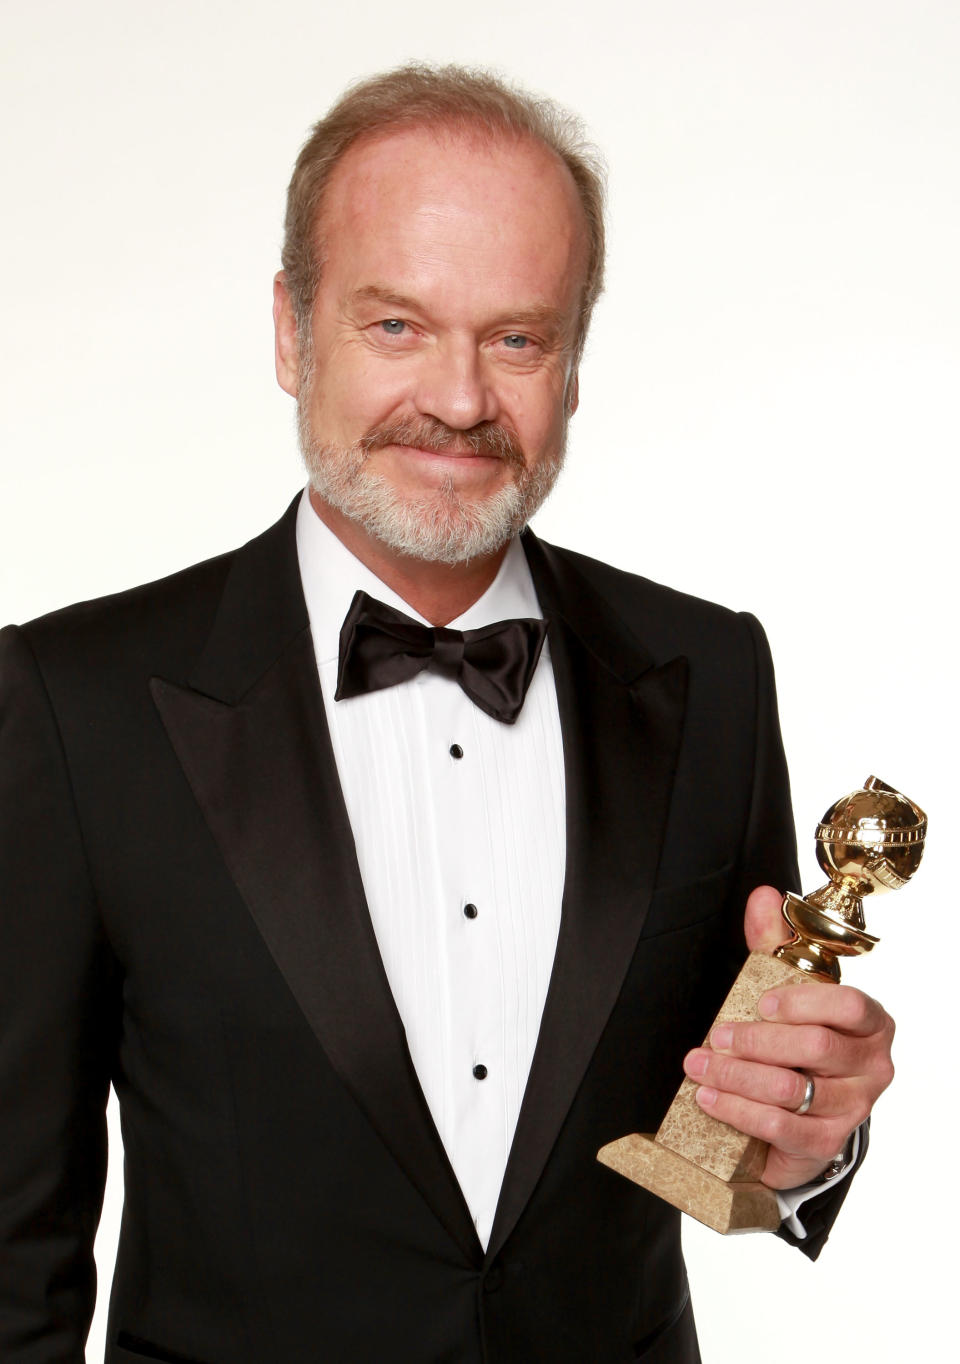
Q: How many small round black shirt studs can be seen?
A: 3